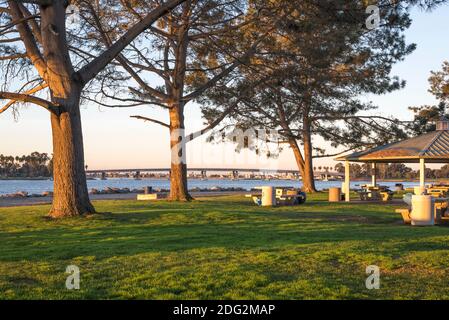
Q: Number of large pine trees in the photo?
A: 3